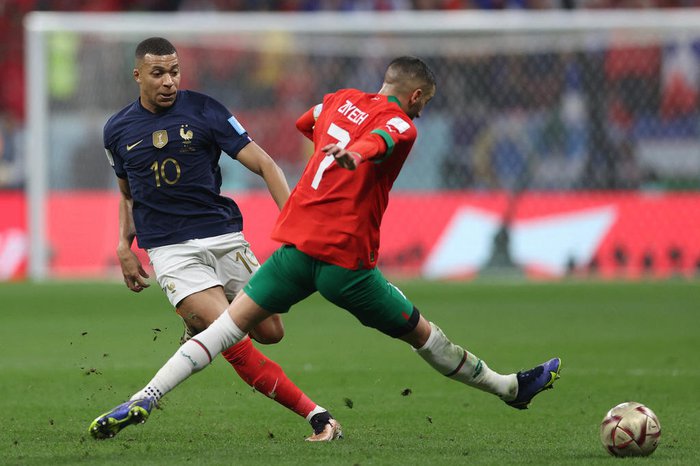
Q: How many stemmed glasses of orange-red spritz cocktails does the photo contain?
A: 0